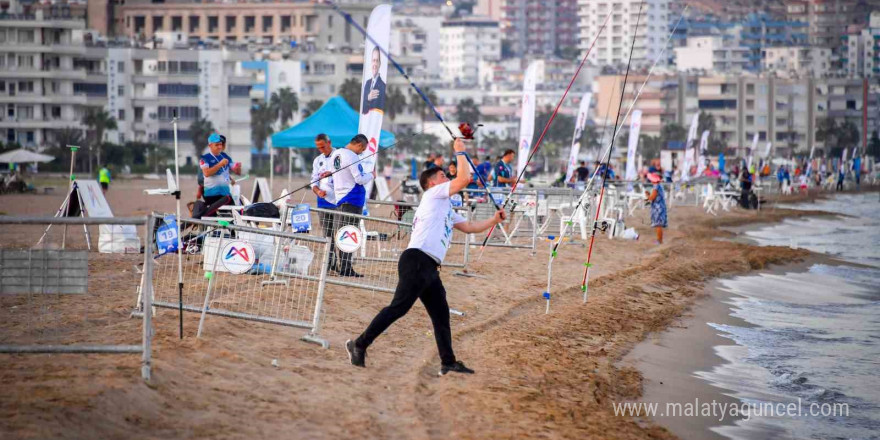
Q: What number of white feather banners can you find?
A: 11